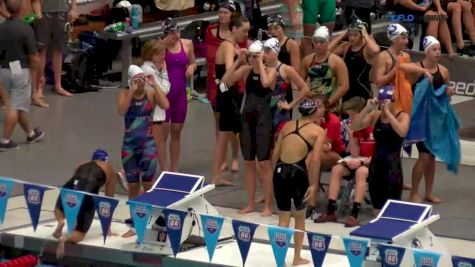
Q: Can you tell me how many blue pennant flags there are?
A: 14